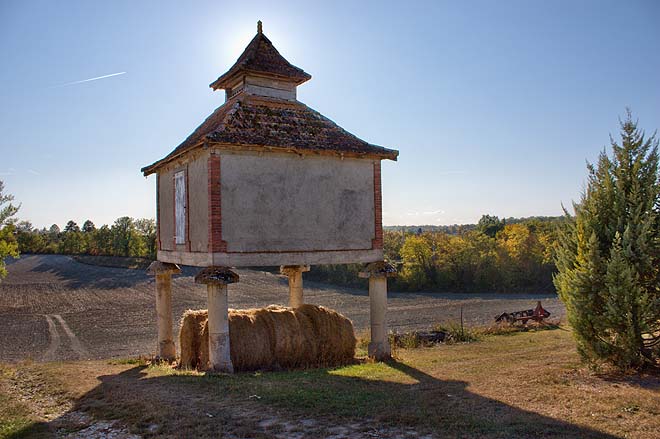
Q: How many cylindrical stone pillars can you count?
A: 4